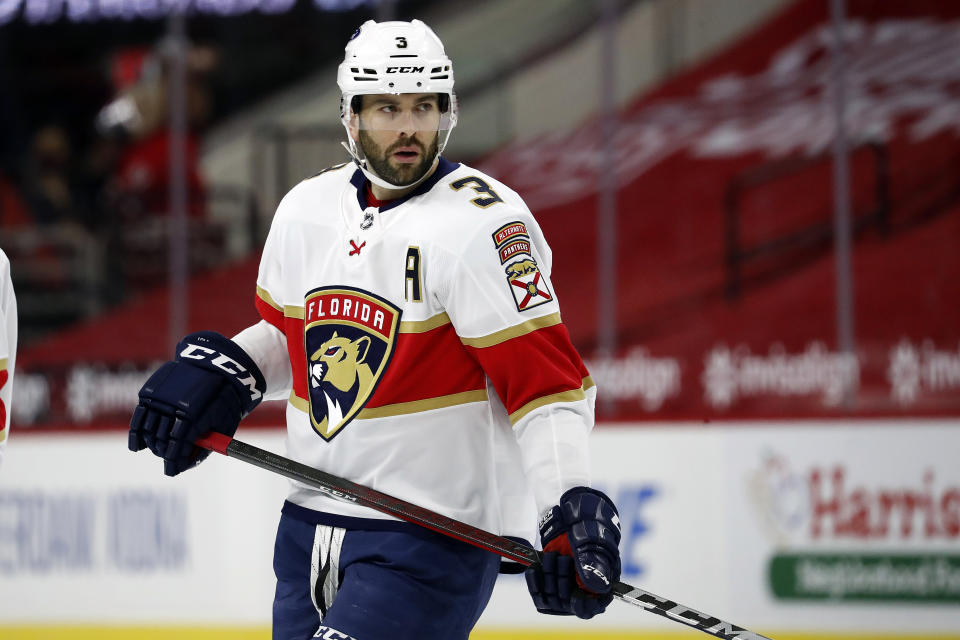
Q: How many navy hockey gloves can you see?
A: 2